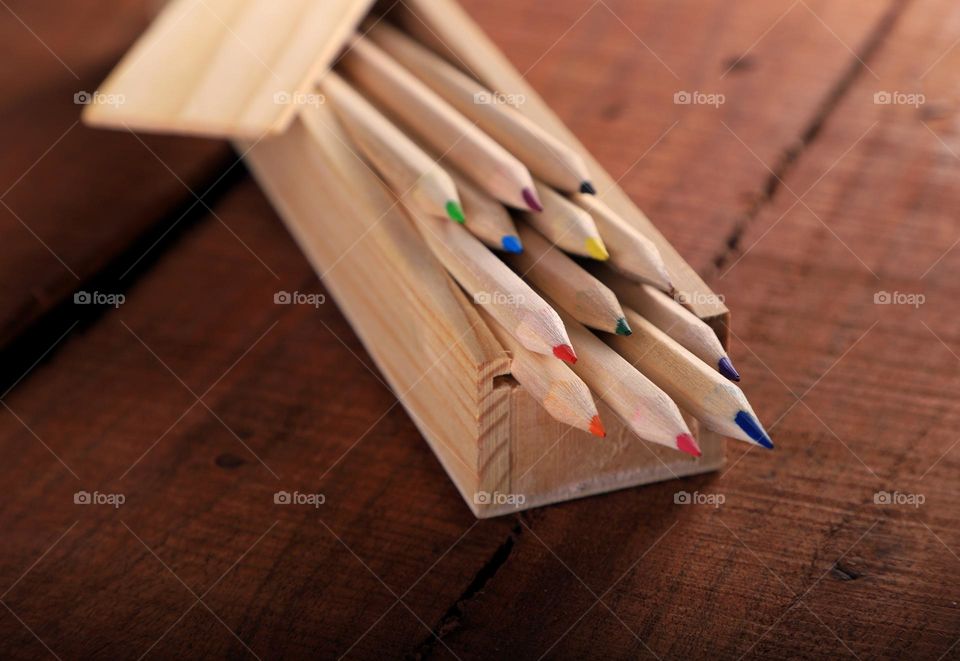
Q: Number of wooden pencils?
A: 12